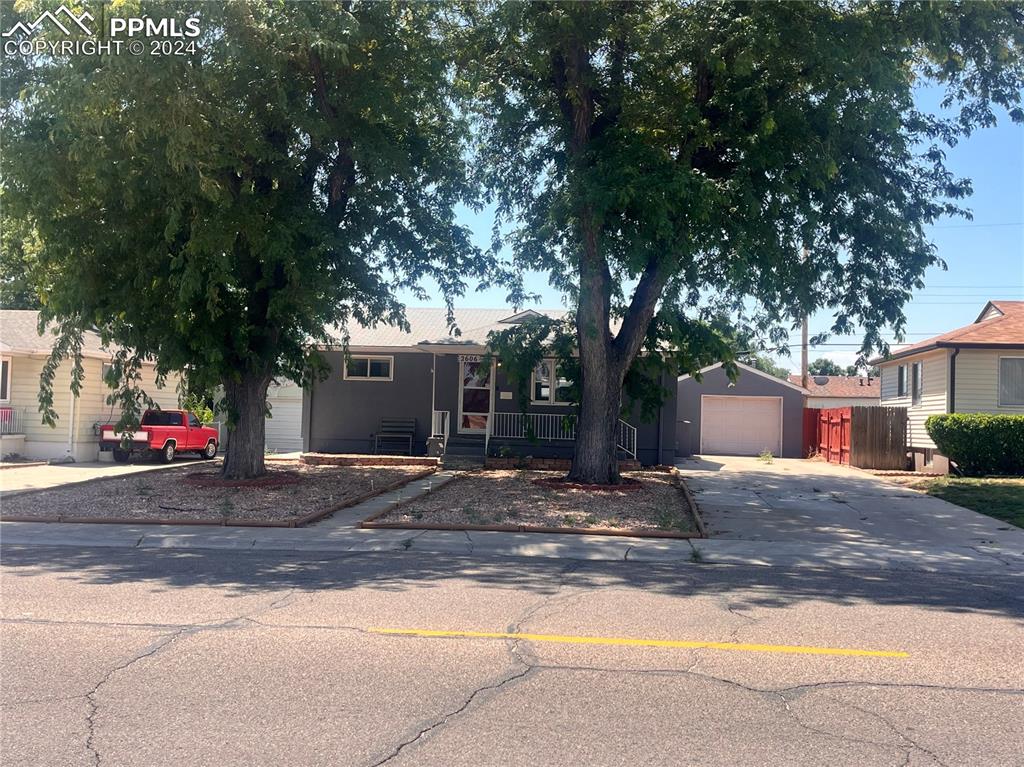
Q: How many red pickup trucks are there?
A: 1